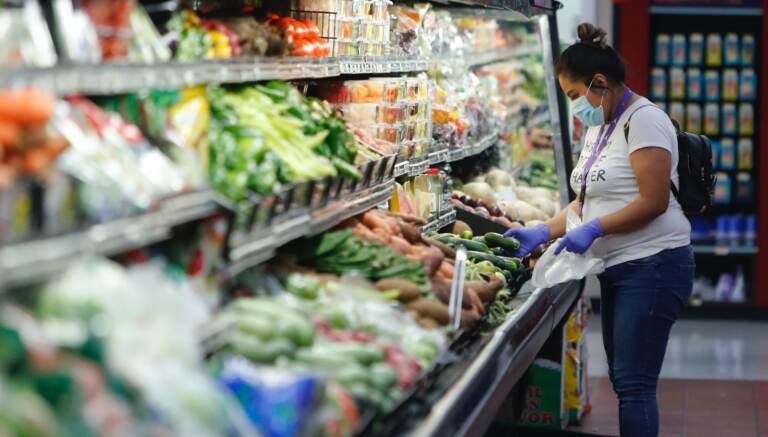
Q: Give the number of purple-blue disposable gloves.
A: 2